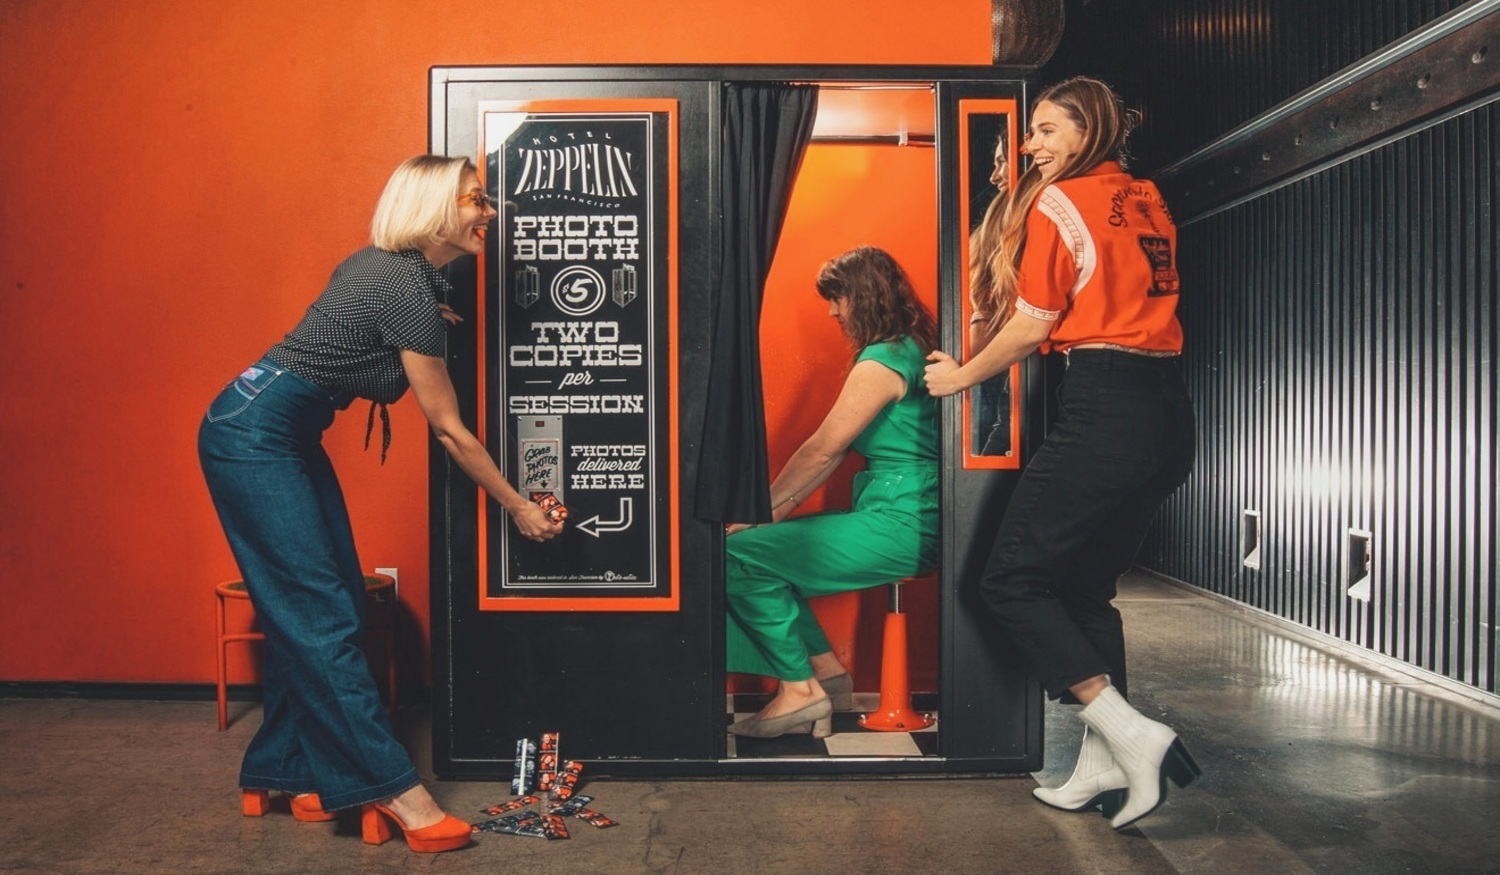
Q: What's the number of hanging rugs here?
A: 0